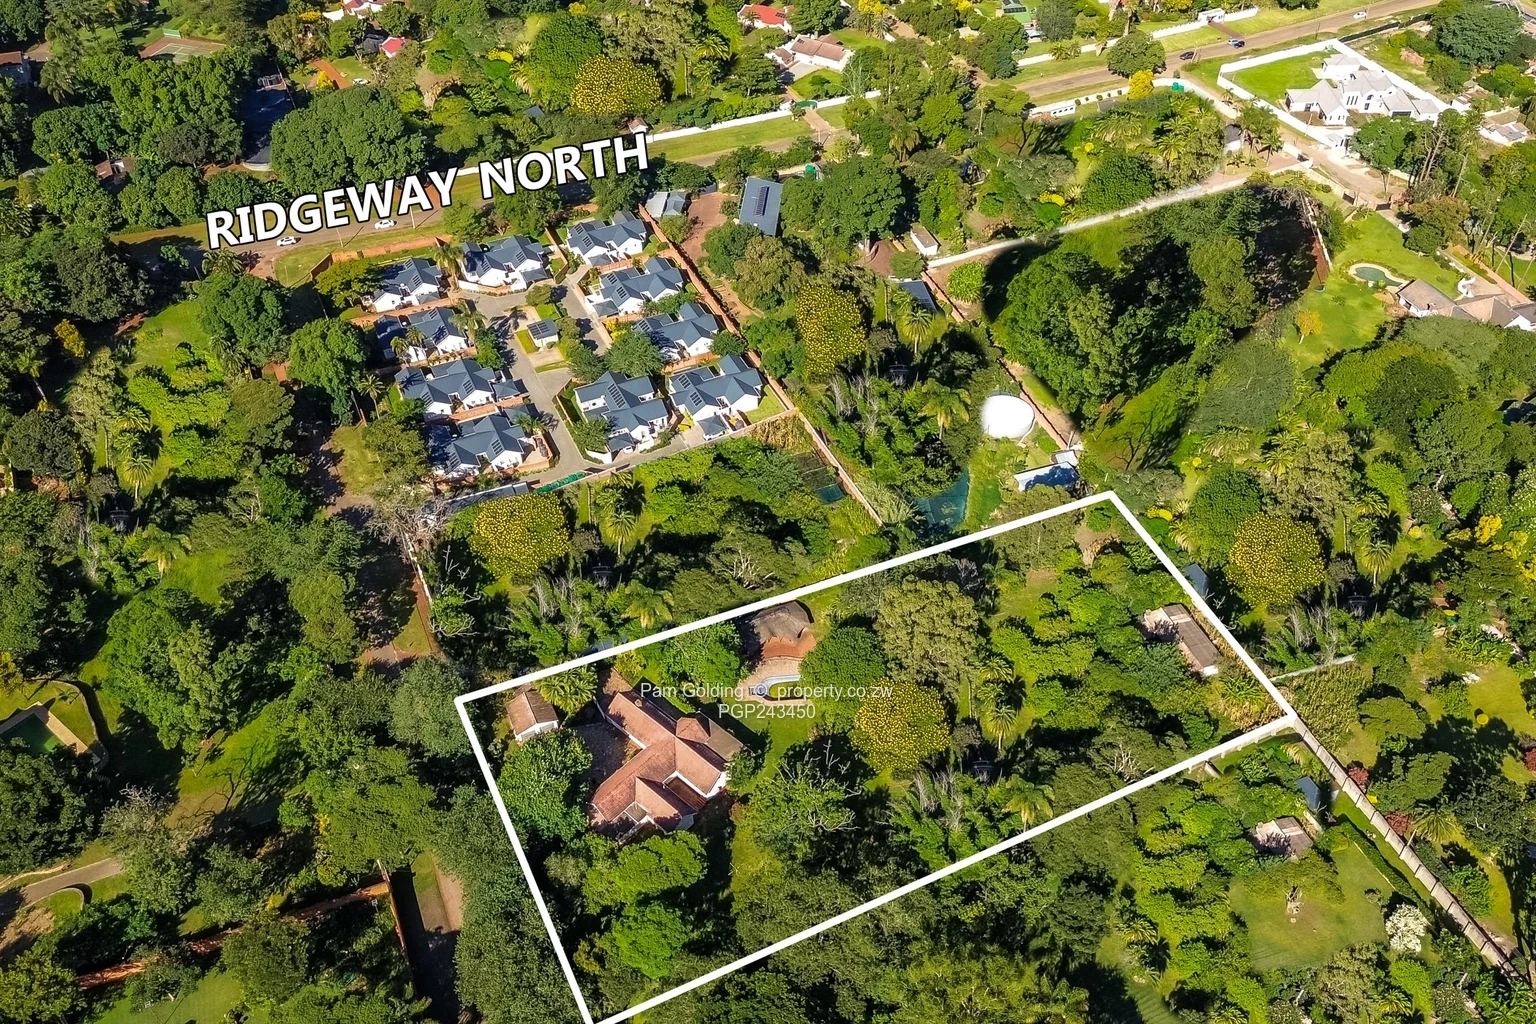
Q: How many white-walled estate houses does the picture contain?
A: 10